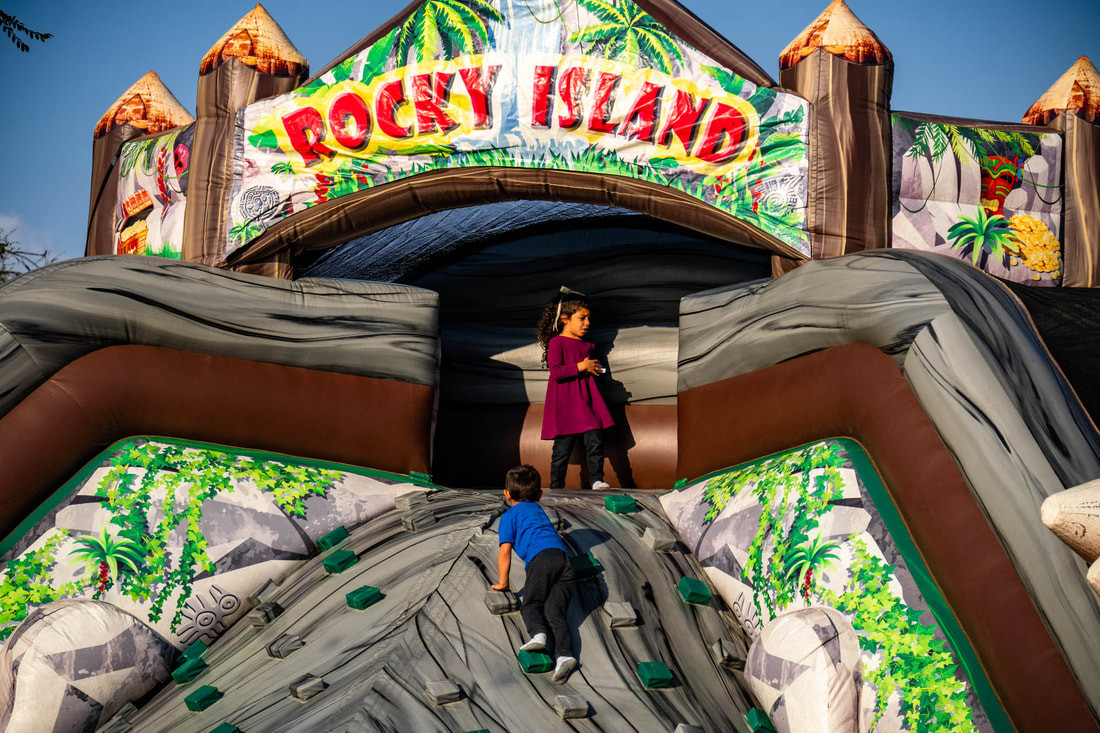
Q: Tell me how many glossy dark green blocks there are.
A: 14